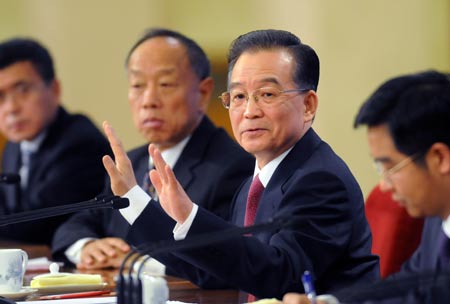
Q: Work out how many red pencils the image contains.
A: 1